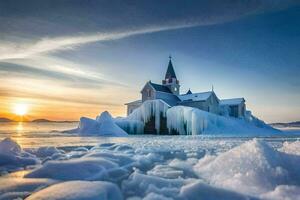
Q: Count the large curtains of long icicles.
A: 2